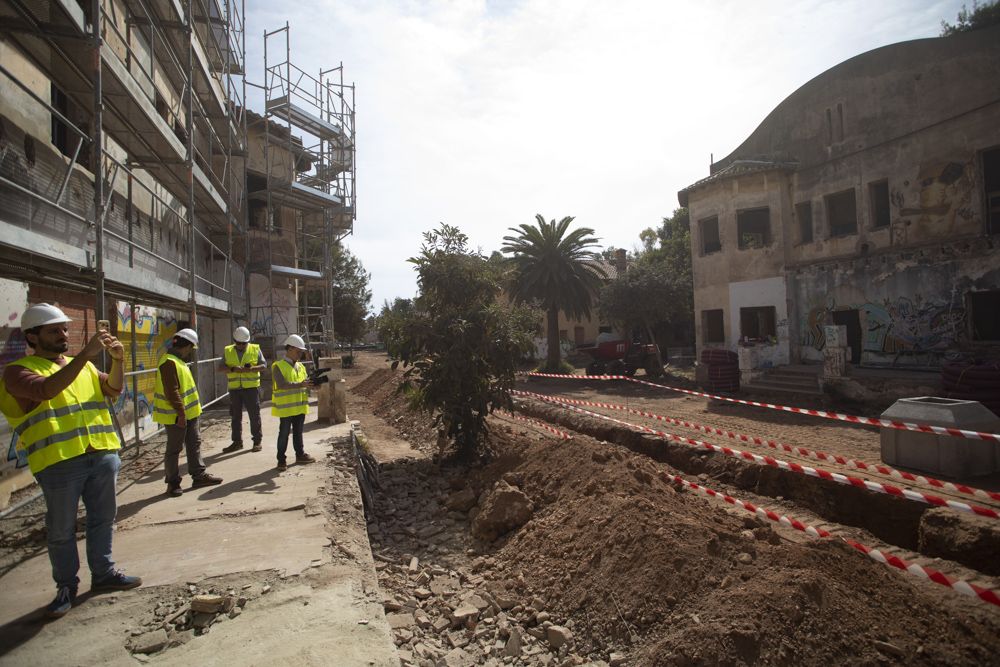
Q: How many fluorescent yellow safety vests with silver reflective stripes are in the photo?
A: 4